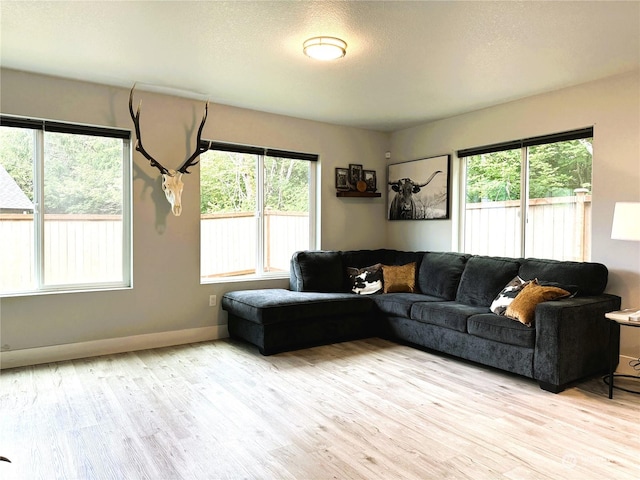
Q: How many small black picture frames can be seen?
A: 3